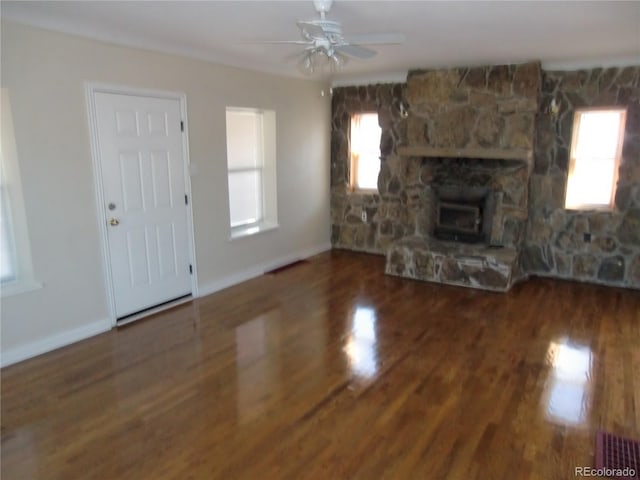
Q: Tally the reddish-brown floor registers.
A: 2